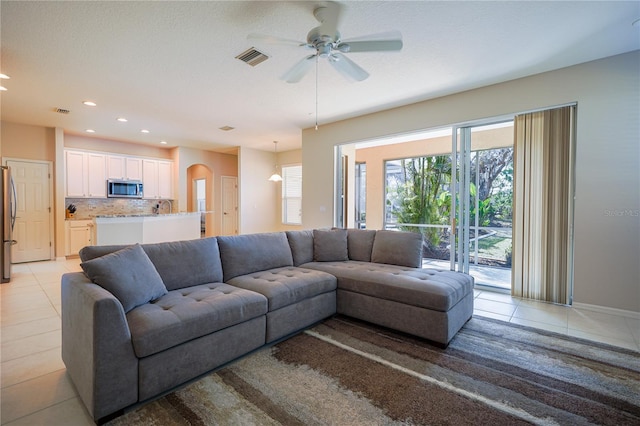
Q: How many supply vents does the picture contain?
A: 3